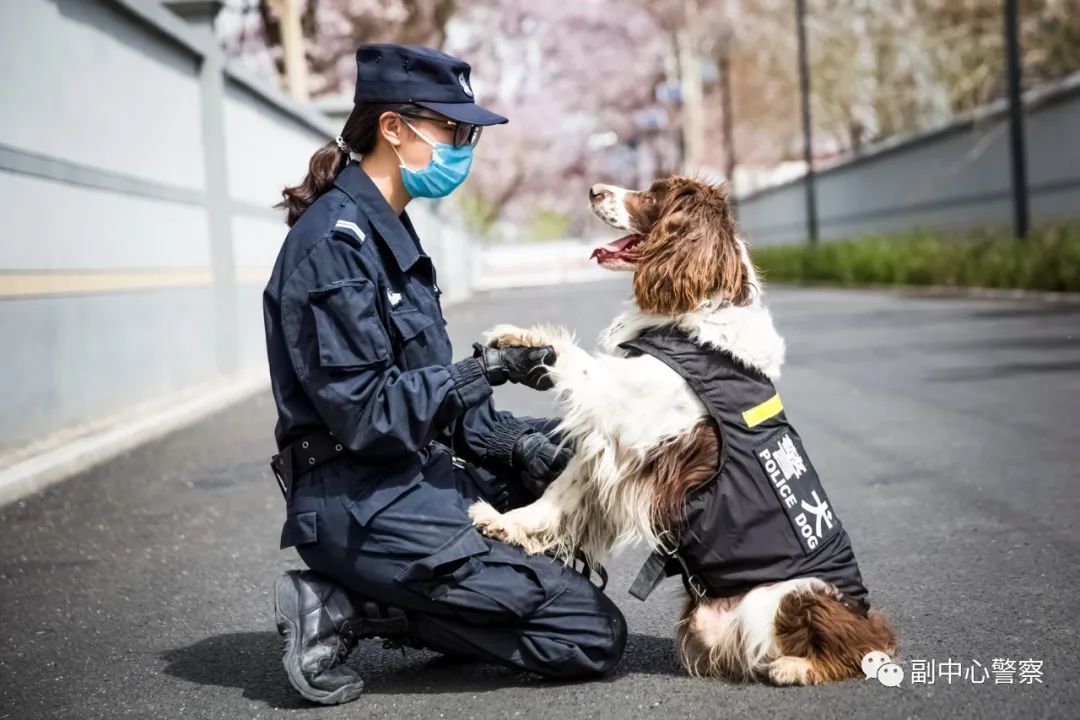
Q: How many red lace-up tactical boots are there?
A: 0